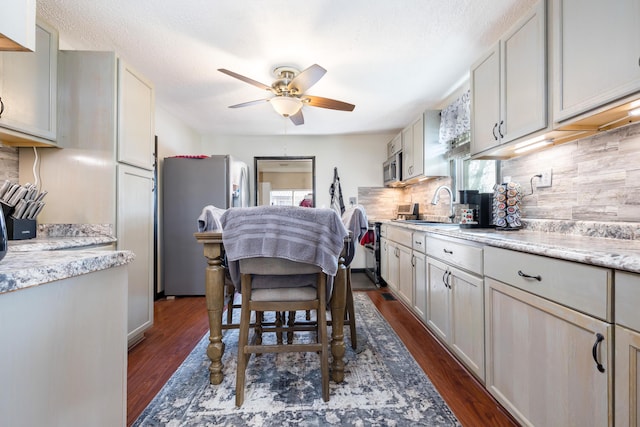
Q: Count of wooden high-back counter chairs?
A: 3